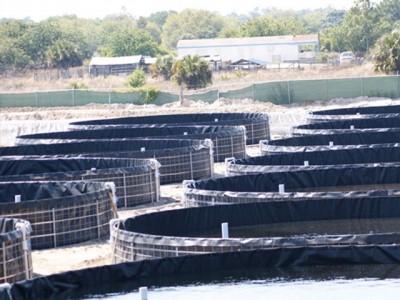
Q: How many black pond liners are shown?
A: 13